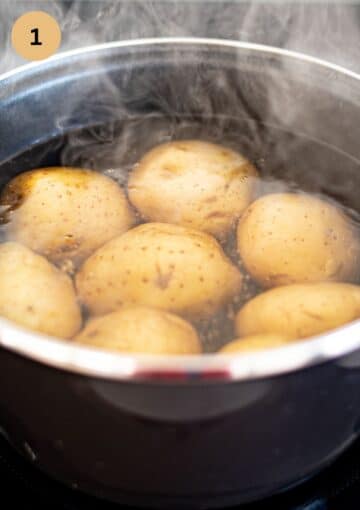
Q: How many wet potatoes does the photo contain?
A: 8